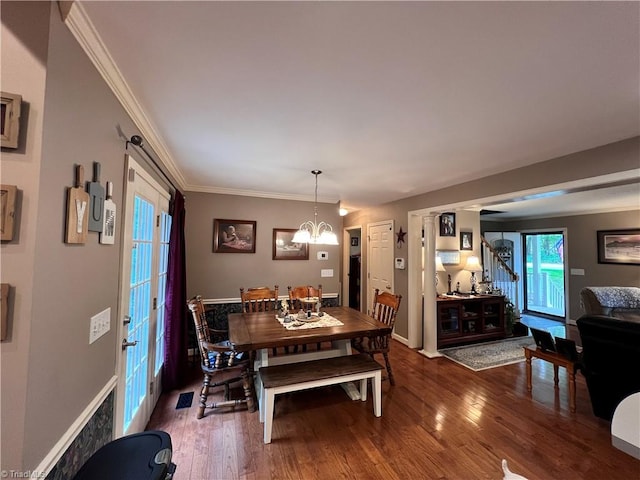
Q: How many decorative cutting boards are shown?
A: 3